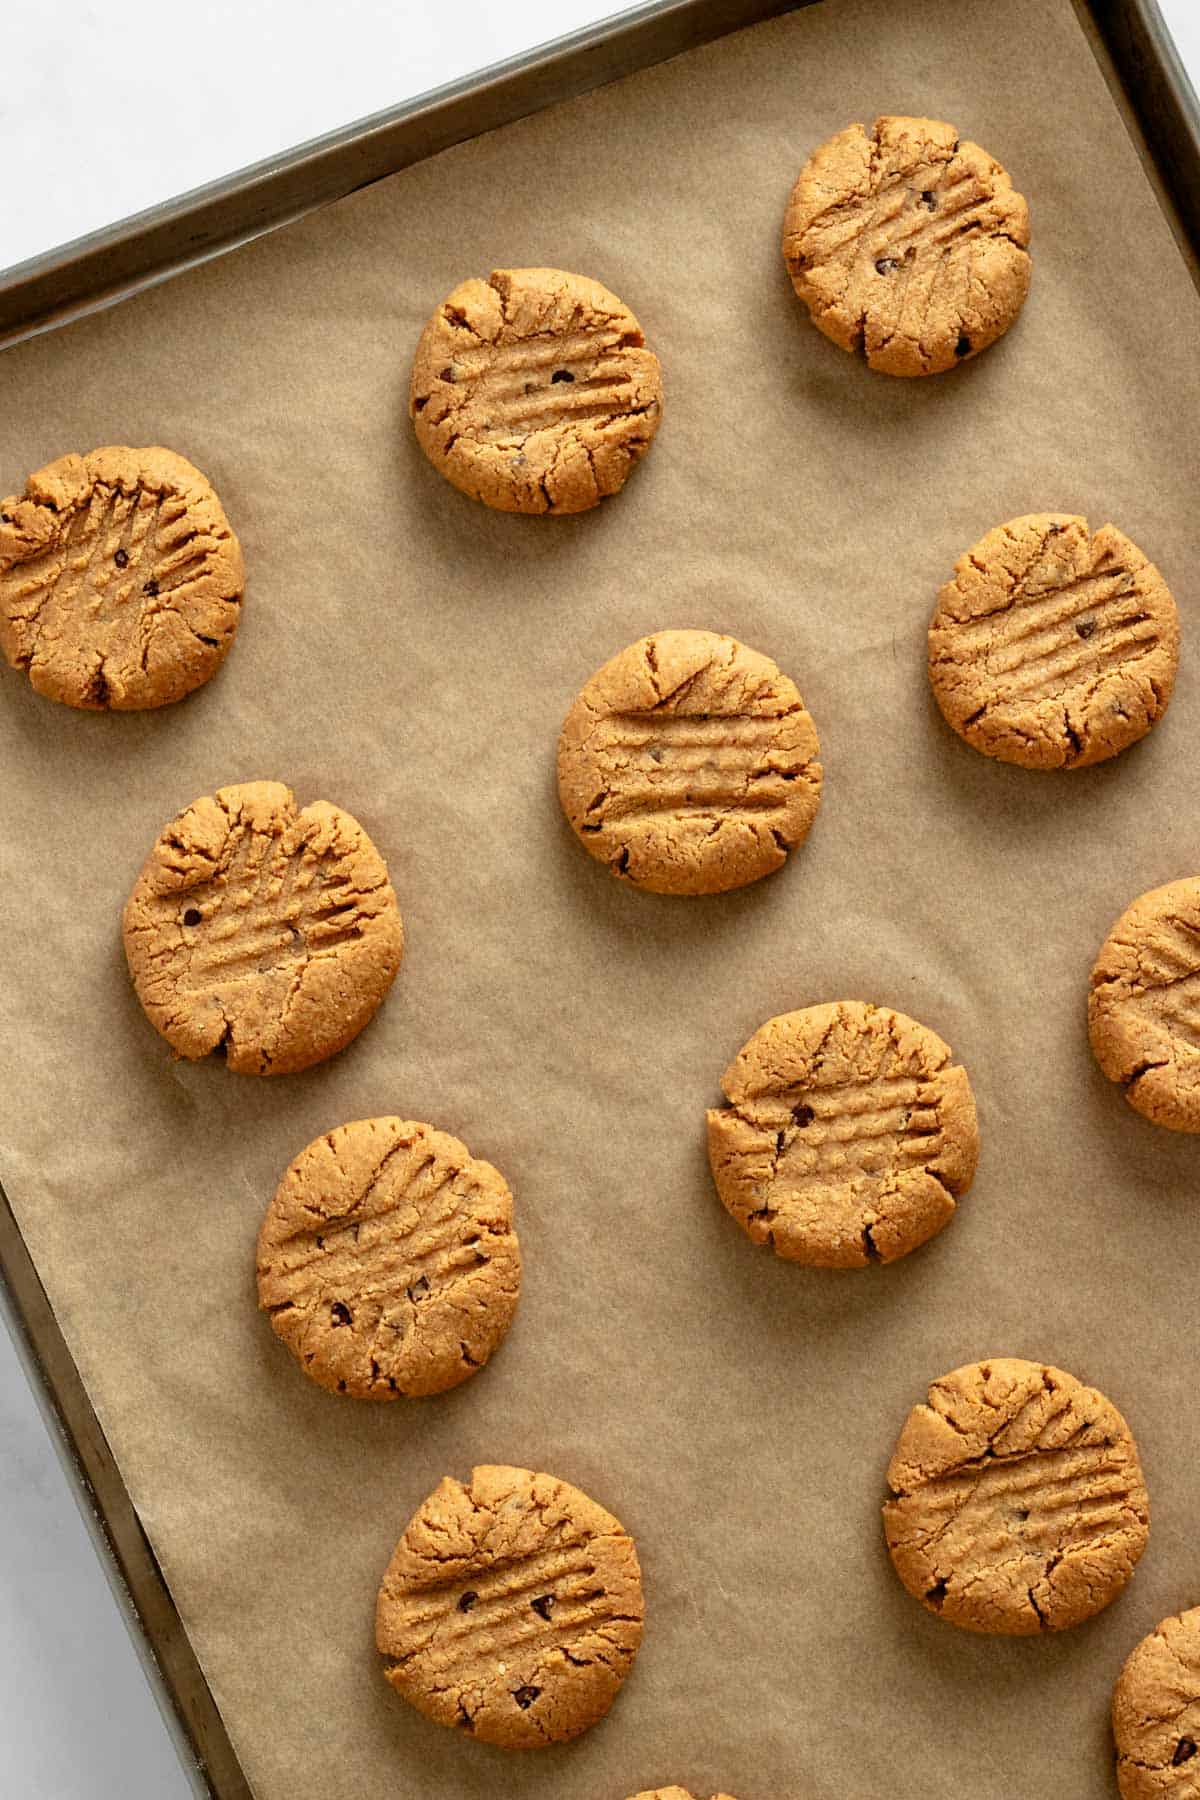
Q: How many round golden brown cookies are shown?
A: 13